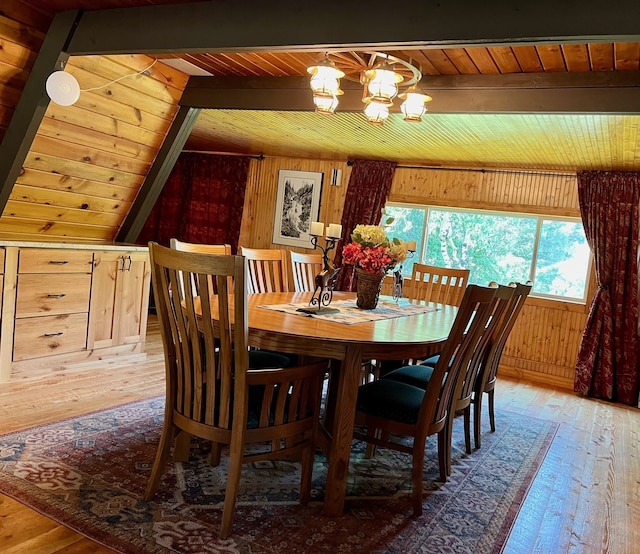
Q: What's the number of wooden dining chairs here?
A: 8